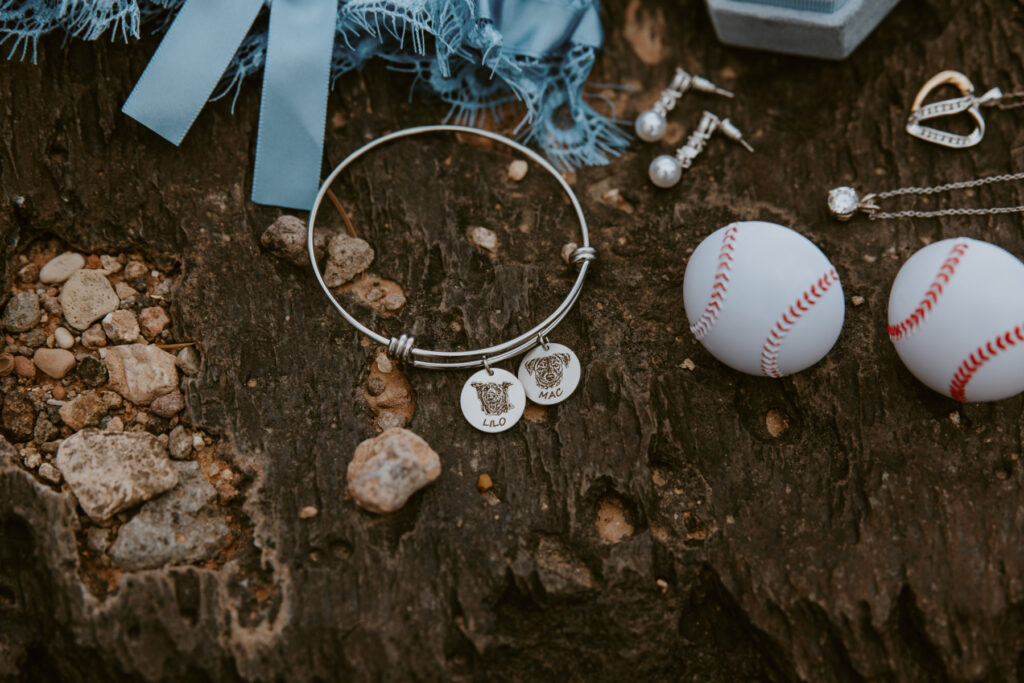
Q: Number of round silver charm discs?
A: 2